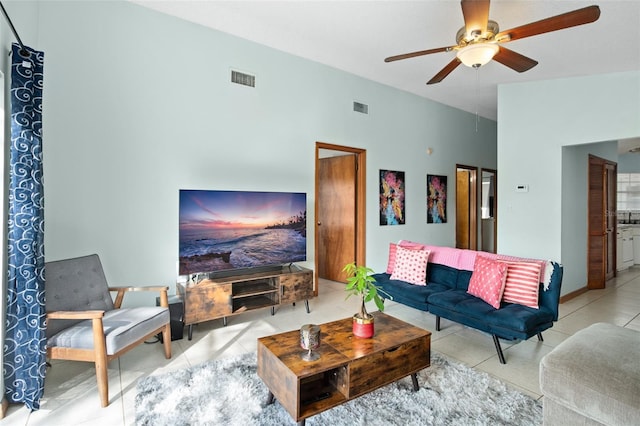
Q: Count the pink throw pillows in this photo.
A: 4